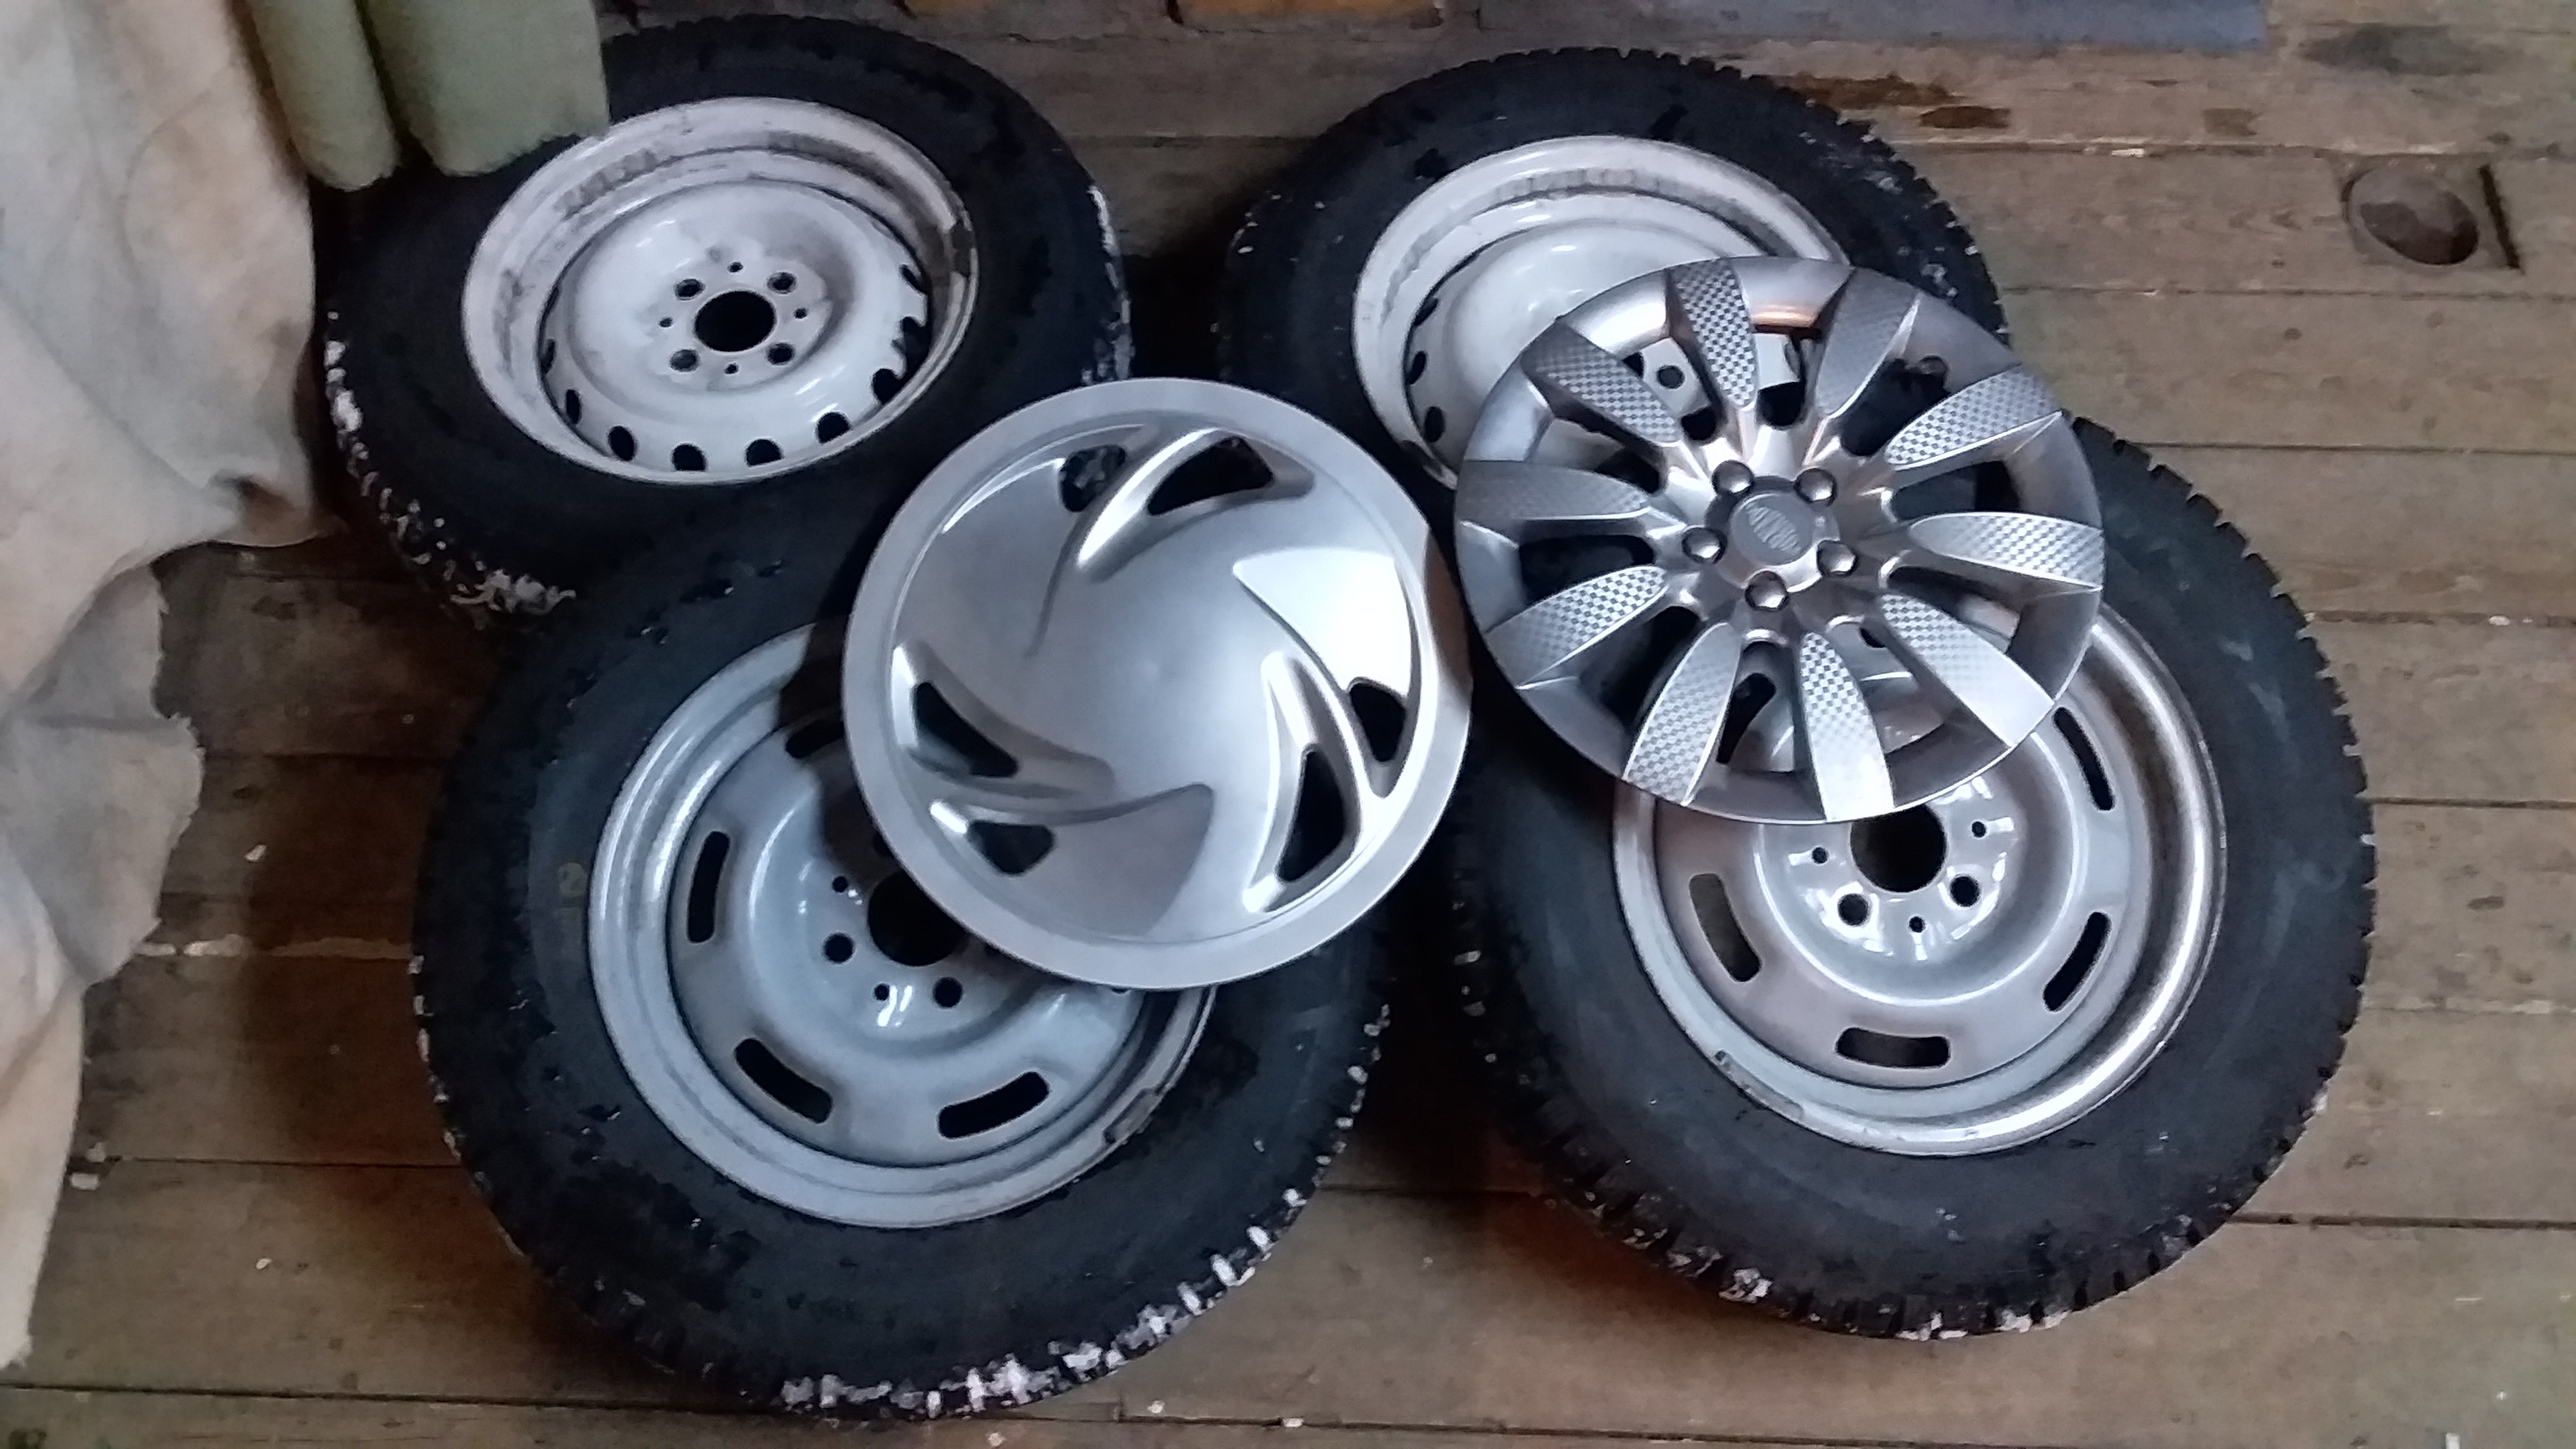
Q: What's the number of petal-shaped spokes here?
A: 10